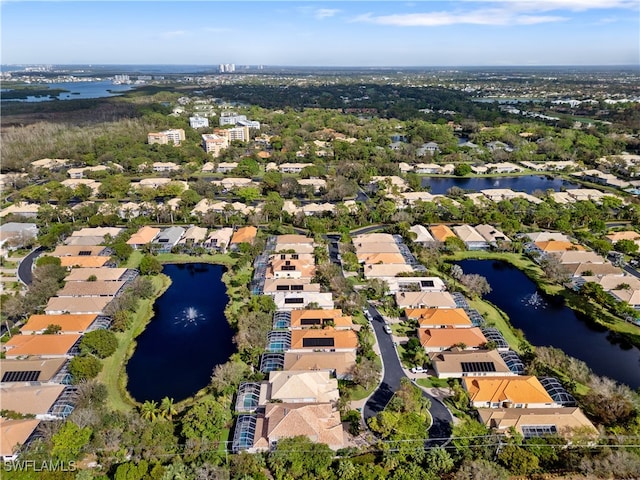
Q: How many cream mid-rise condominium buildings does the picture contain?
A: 3